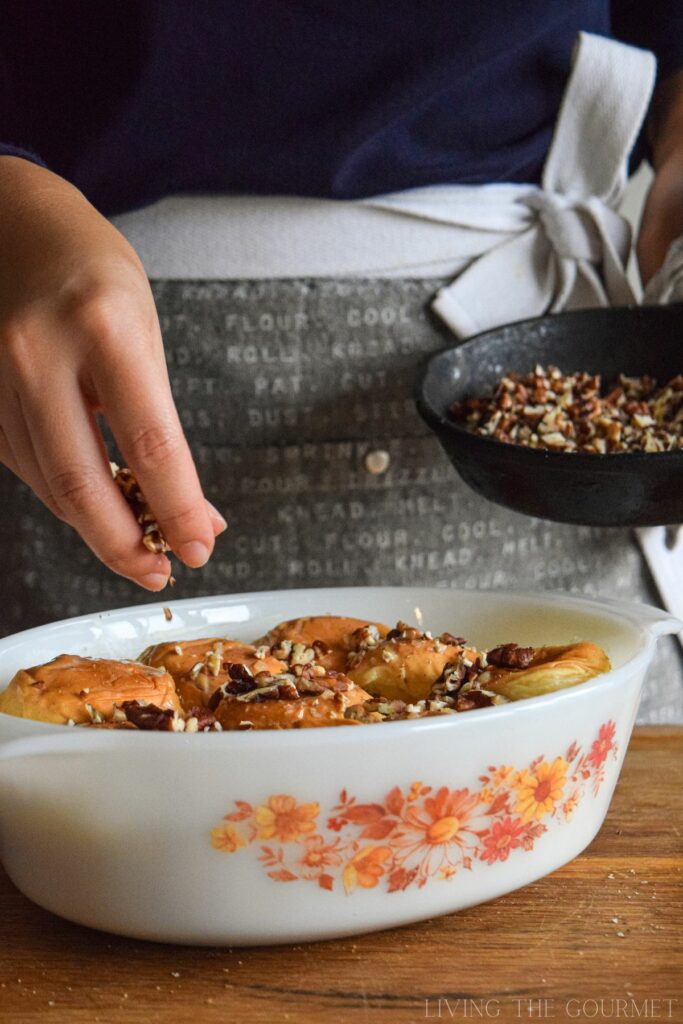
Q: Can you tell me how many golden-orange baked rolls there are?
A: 6